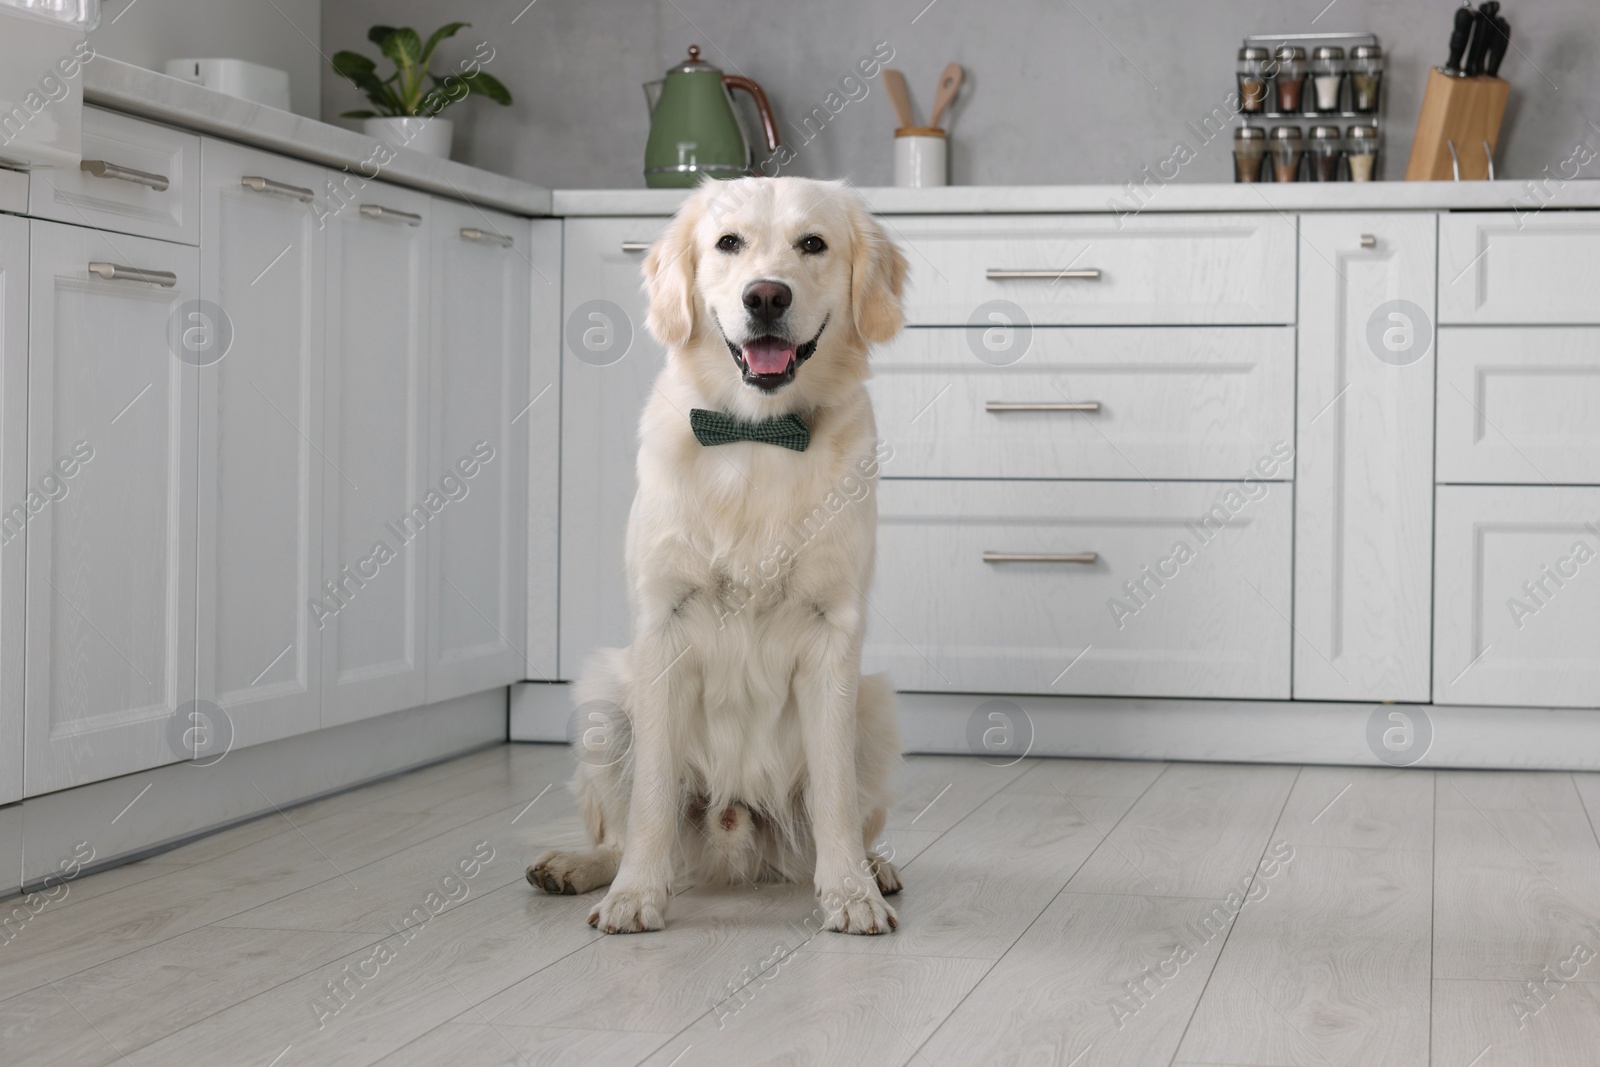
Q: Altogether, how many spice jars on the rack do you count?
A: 8